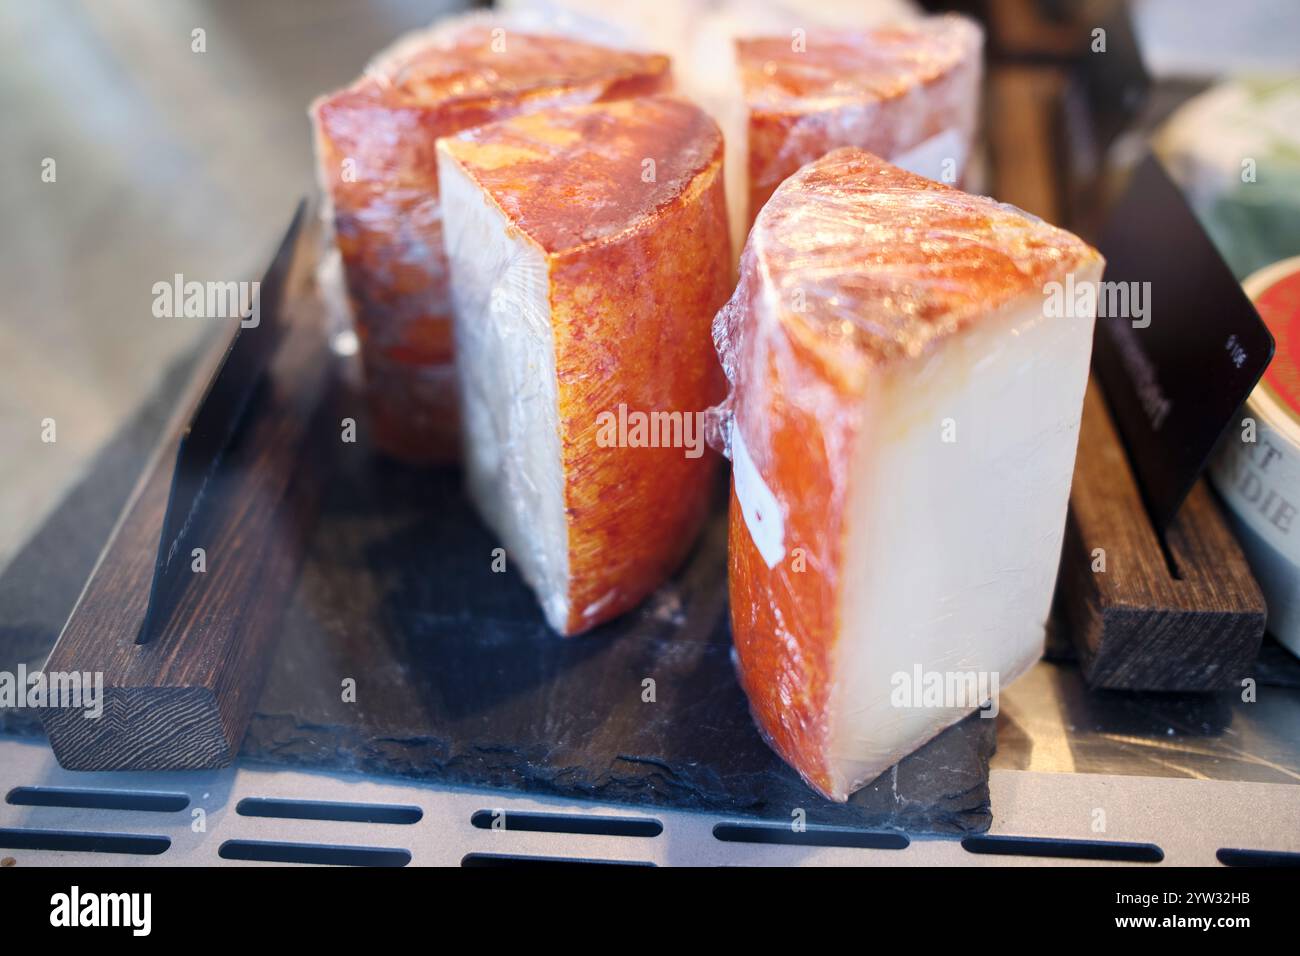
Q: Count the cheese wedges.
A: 4